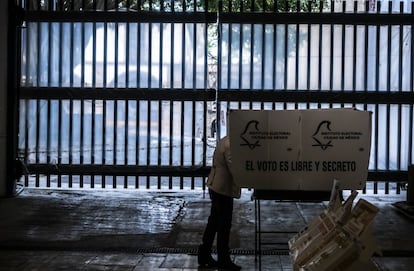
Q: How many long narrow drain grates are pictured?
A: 1